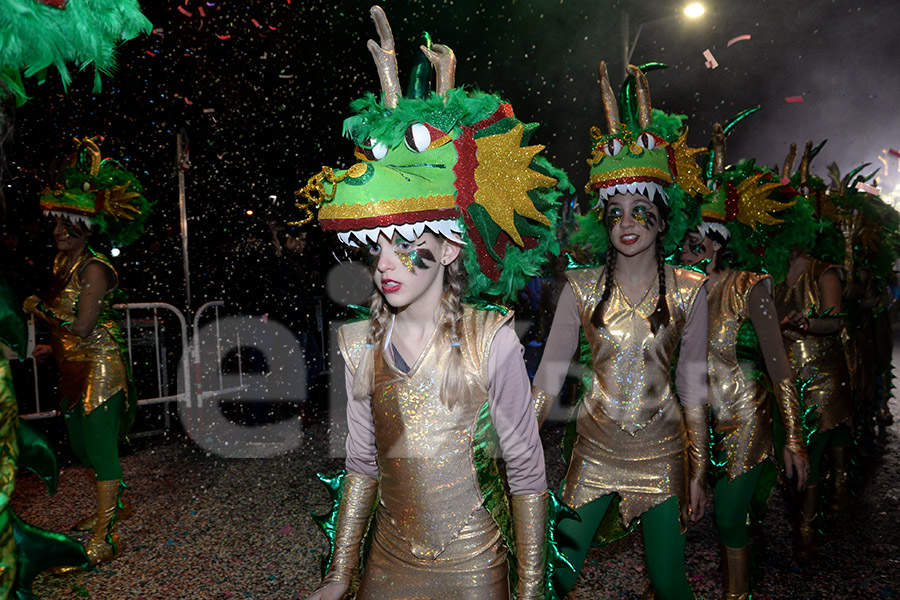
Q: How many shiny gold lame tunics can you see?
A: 5